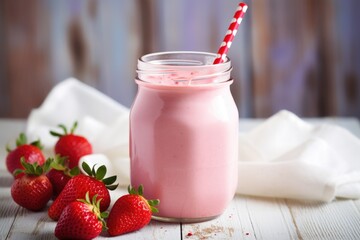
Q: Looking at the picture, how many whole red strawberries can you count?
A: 7